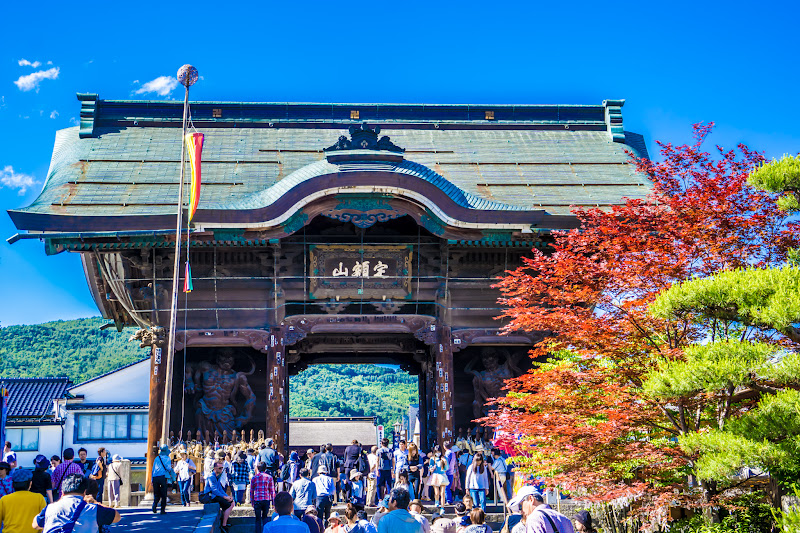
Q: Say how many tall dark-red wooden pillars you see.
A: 3